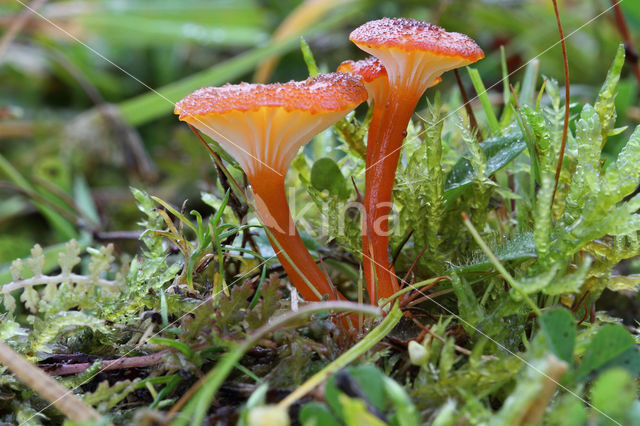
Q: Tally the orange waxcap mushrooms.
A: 3